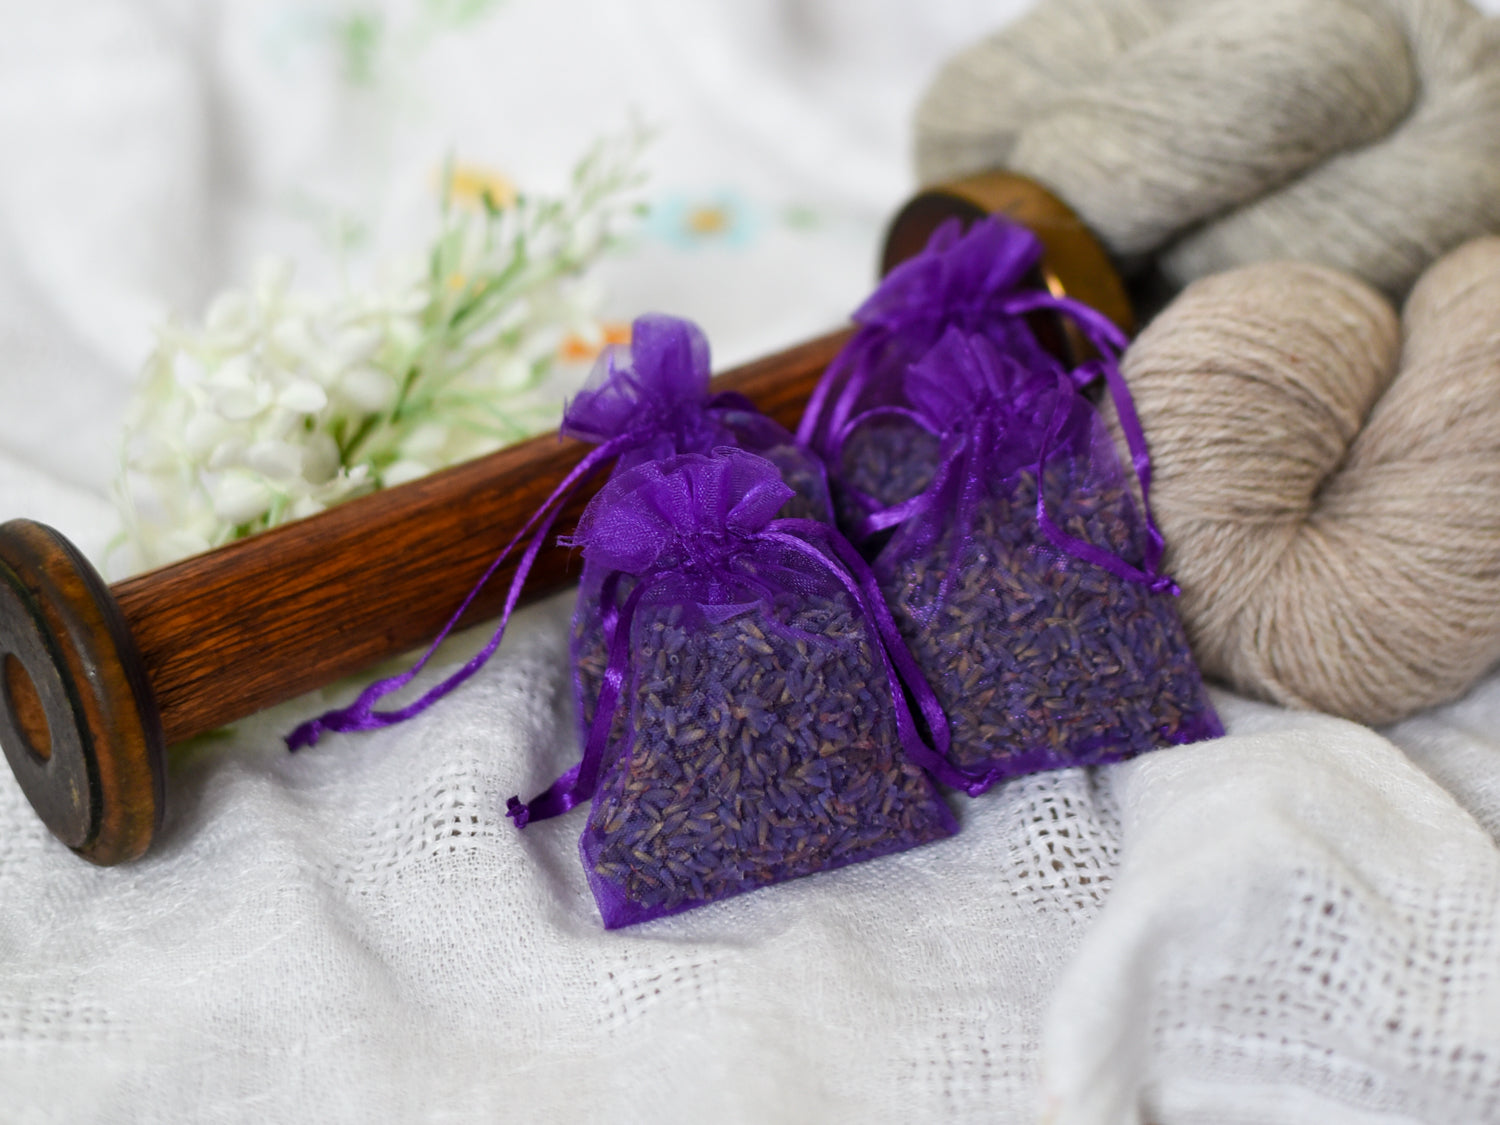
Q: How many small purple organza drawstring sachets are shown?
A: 4